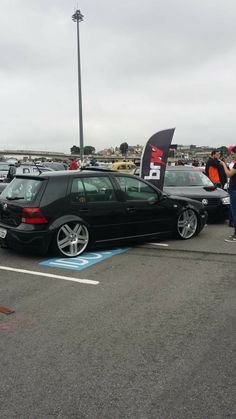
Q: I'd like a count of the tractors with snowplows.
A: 0